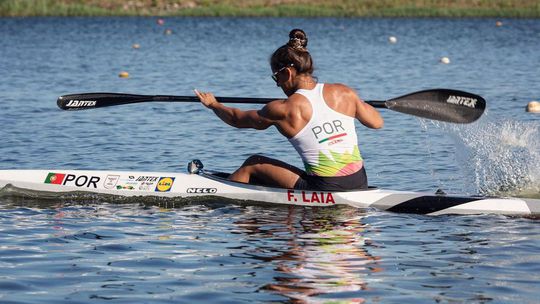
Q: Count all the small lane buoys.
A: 8